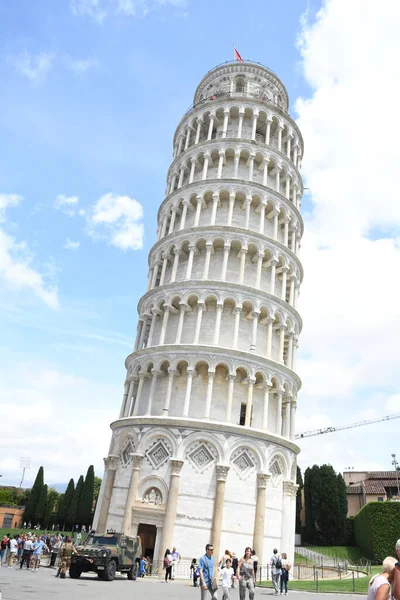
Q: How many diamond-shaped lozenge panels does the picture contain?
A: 5